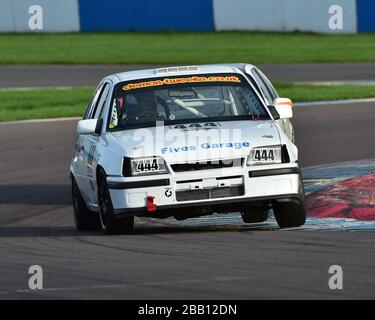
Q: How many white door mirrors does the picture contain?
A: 2